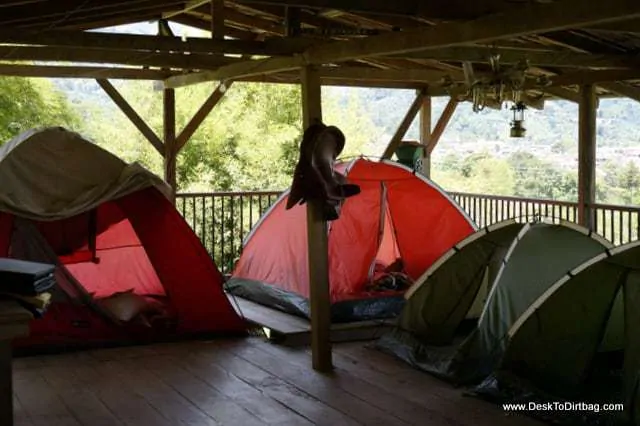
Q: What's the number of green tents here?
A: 2